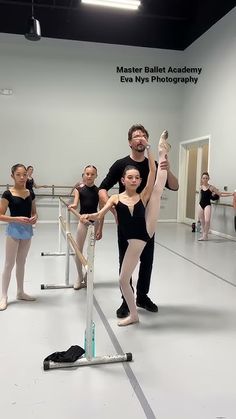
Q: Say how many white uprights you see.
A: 3